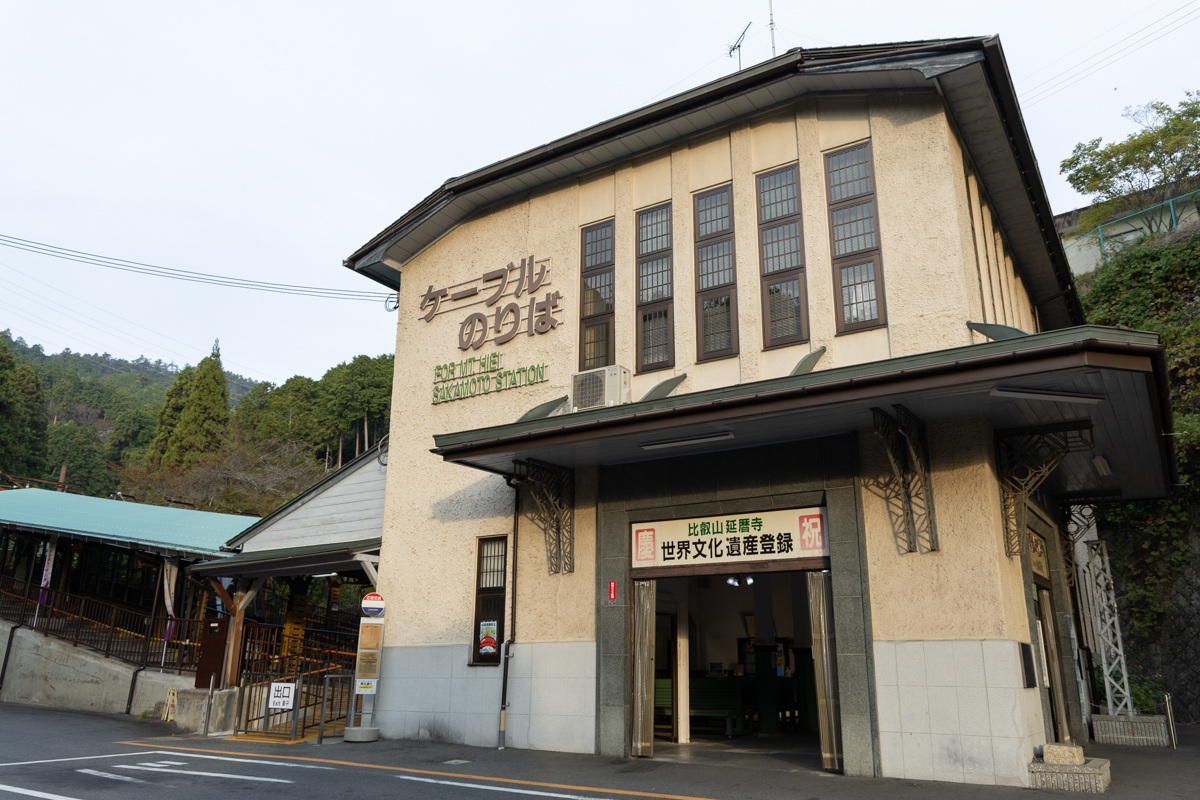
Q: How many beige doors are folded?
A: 2